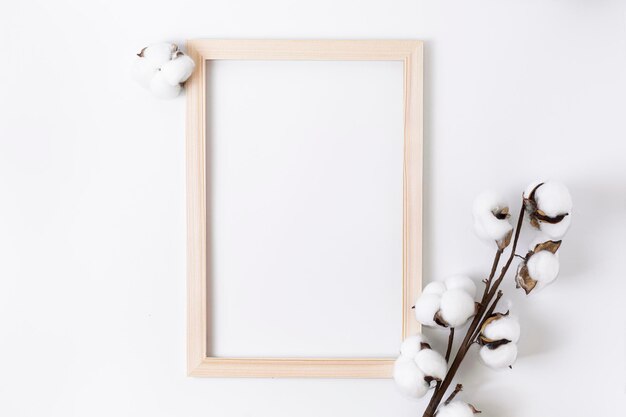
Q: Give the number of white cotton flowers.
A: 8